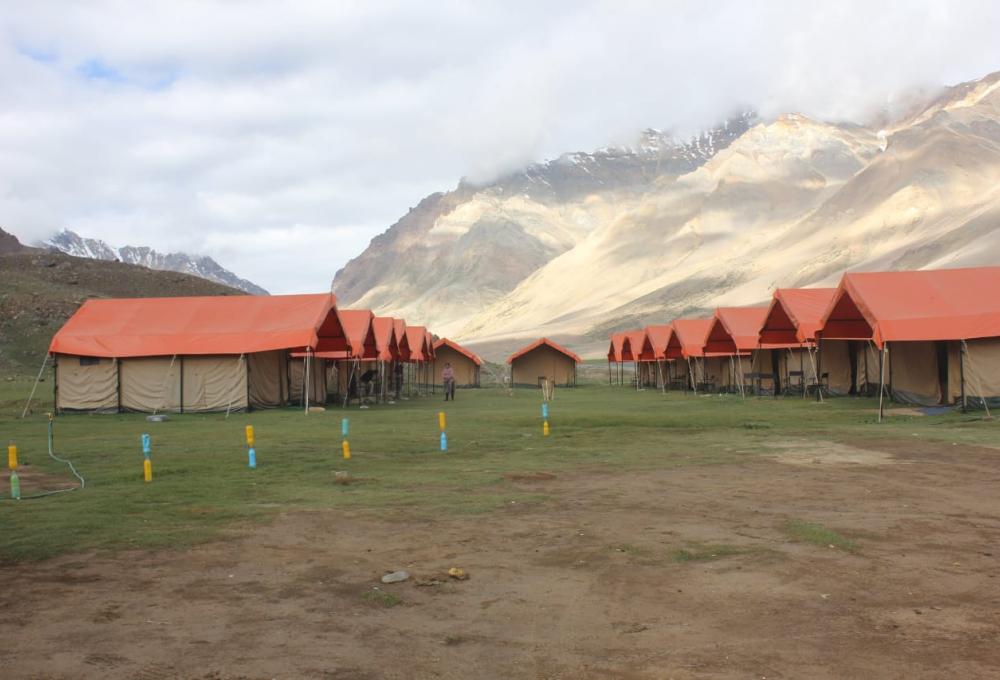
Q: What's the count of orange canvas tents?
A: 15